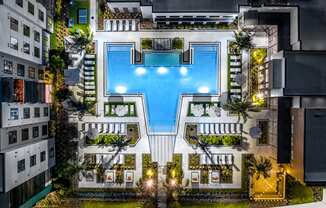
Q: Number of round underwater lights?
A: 5